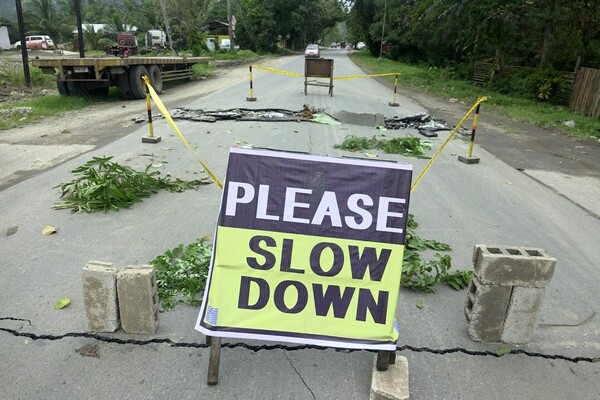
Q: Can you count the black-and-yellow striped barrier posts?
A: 4